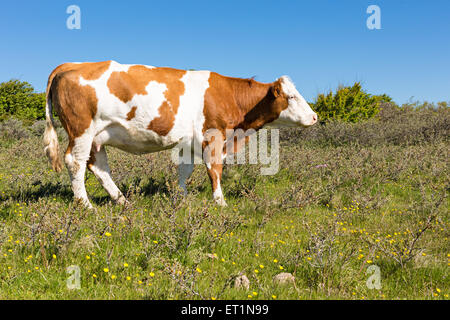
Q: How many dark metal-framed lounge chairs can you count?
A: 0